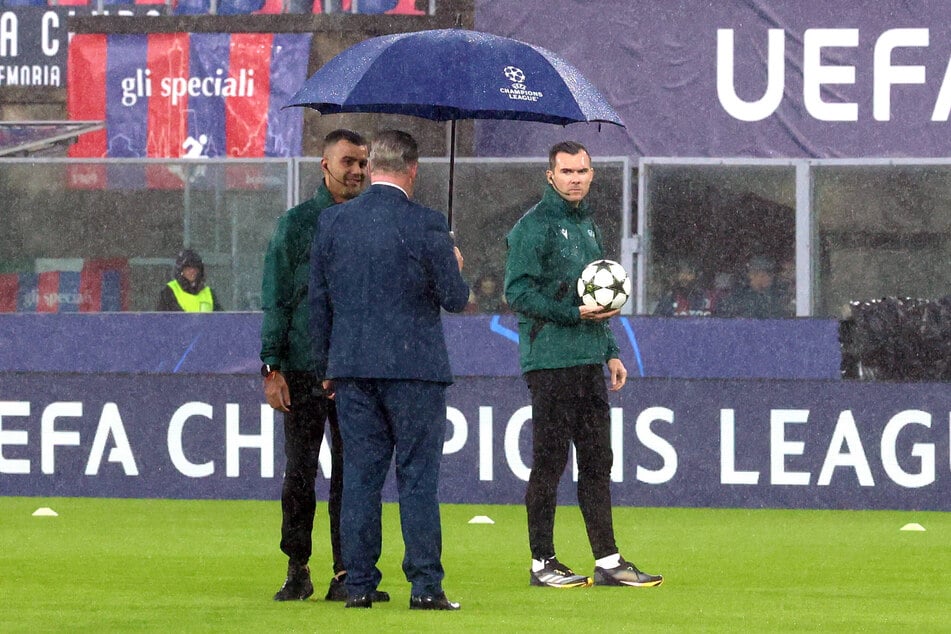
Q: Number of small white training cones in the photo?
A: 3